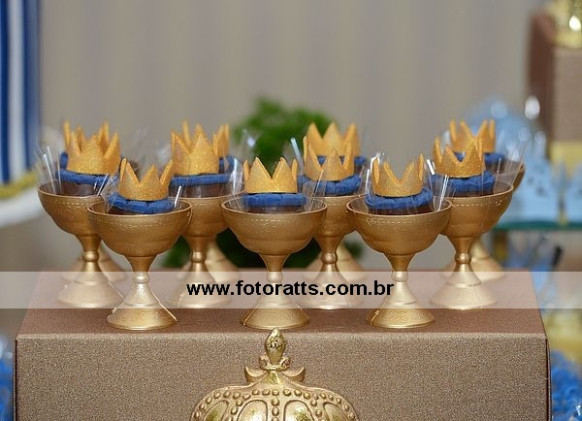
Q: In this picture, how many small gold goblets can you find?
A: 11